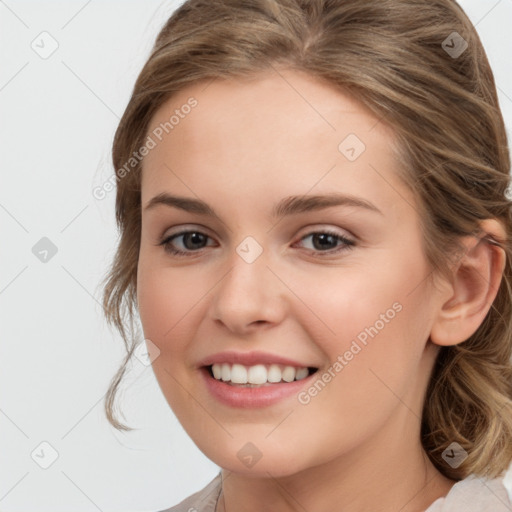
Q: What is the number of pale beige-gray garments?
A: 1